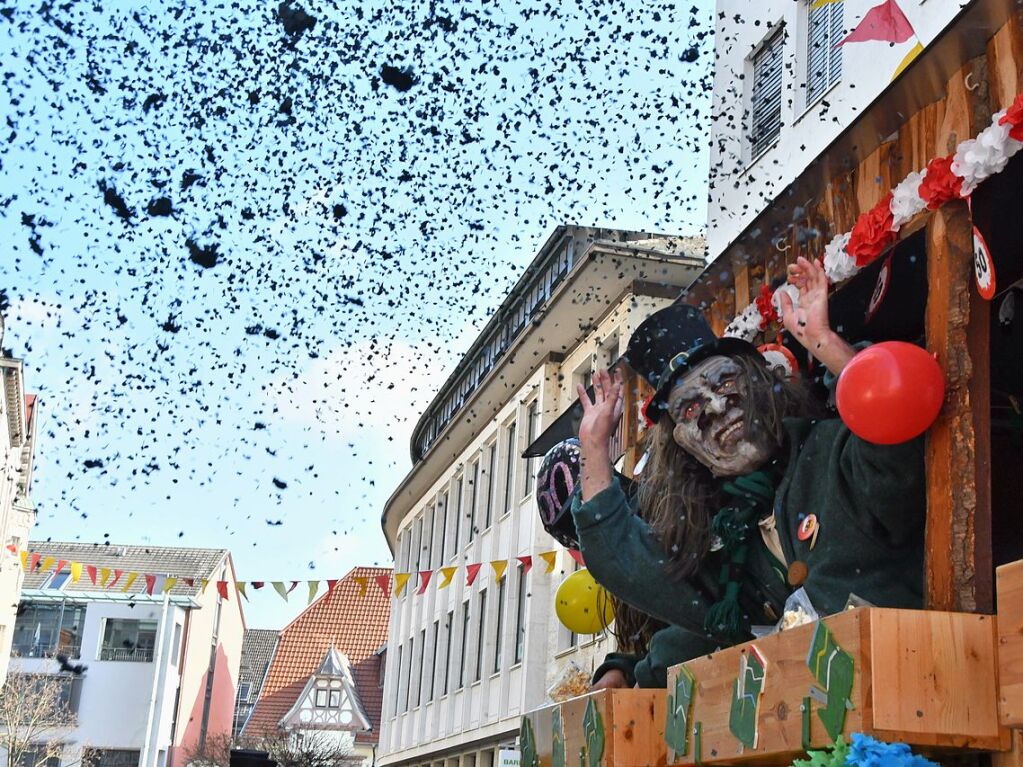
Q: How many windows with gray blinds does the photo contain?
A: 2